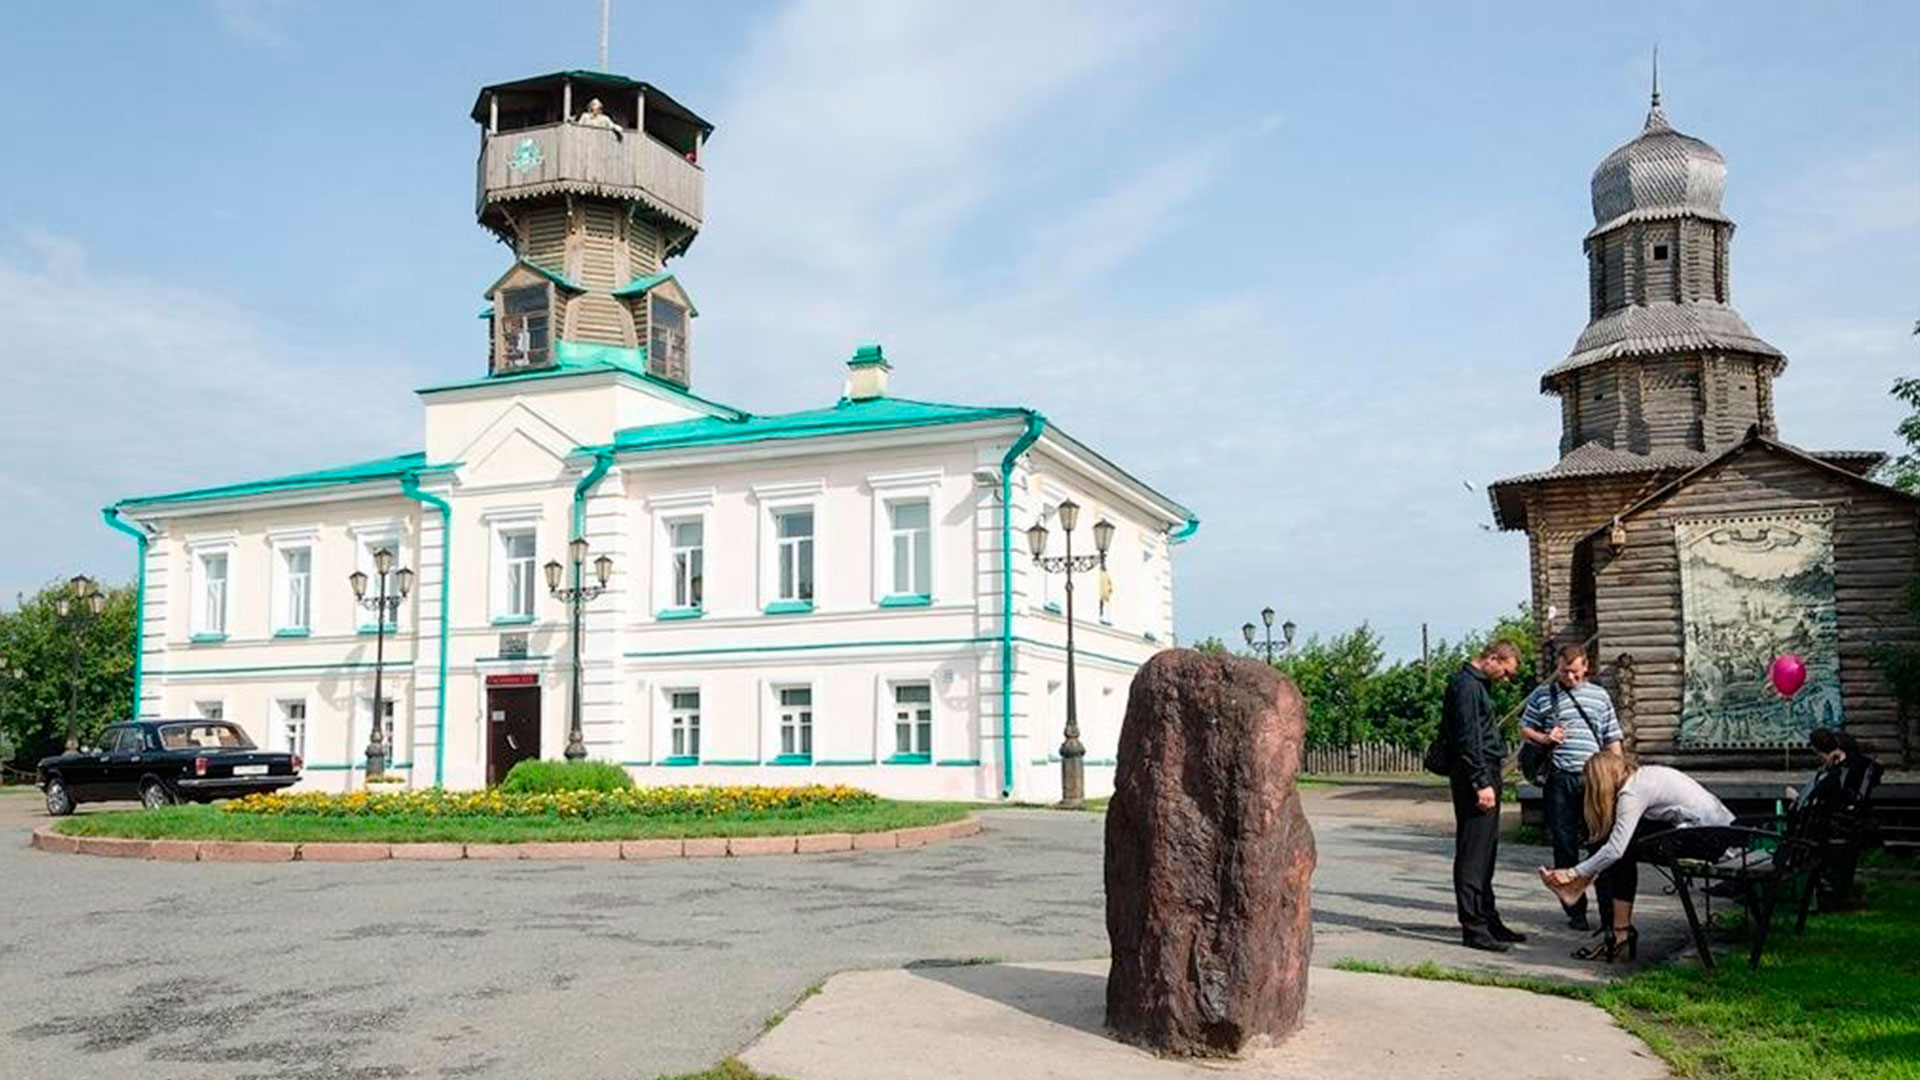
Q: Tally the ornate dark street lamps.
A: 5